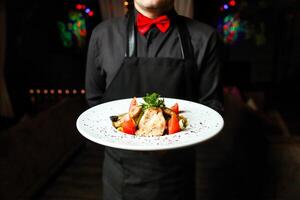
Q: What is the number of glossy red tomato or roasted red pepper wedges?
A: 4